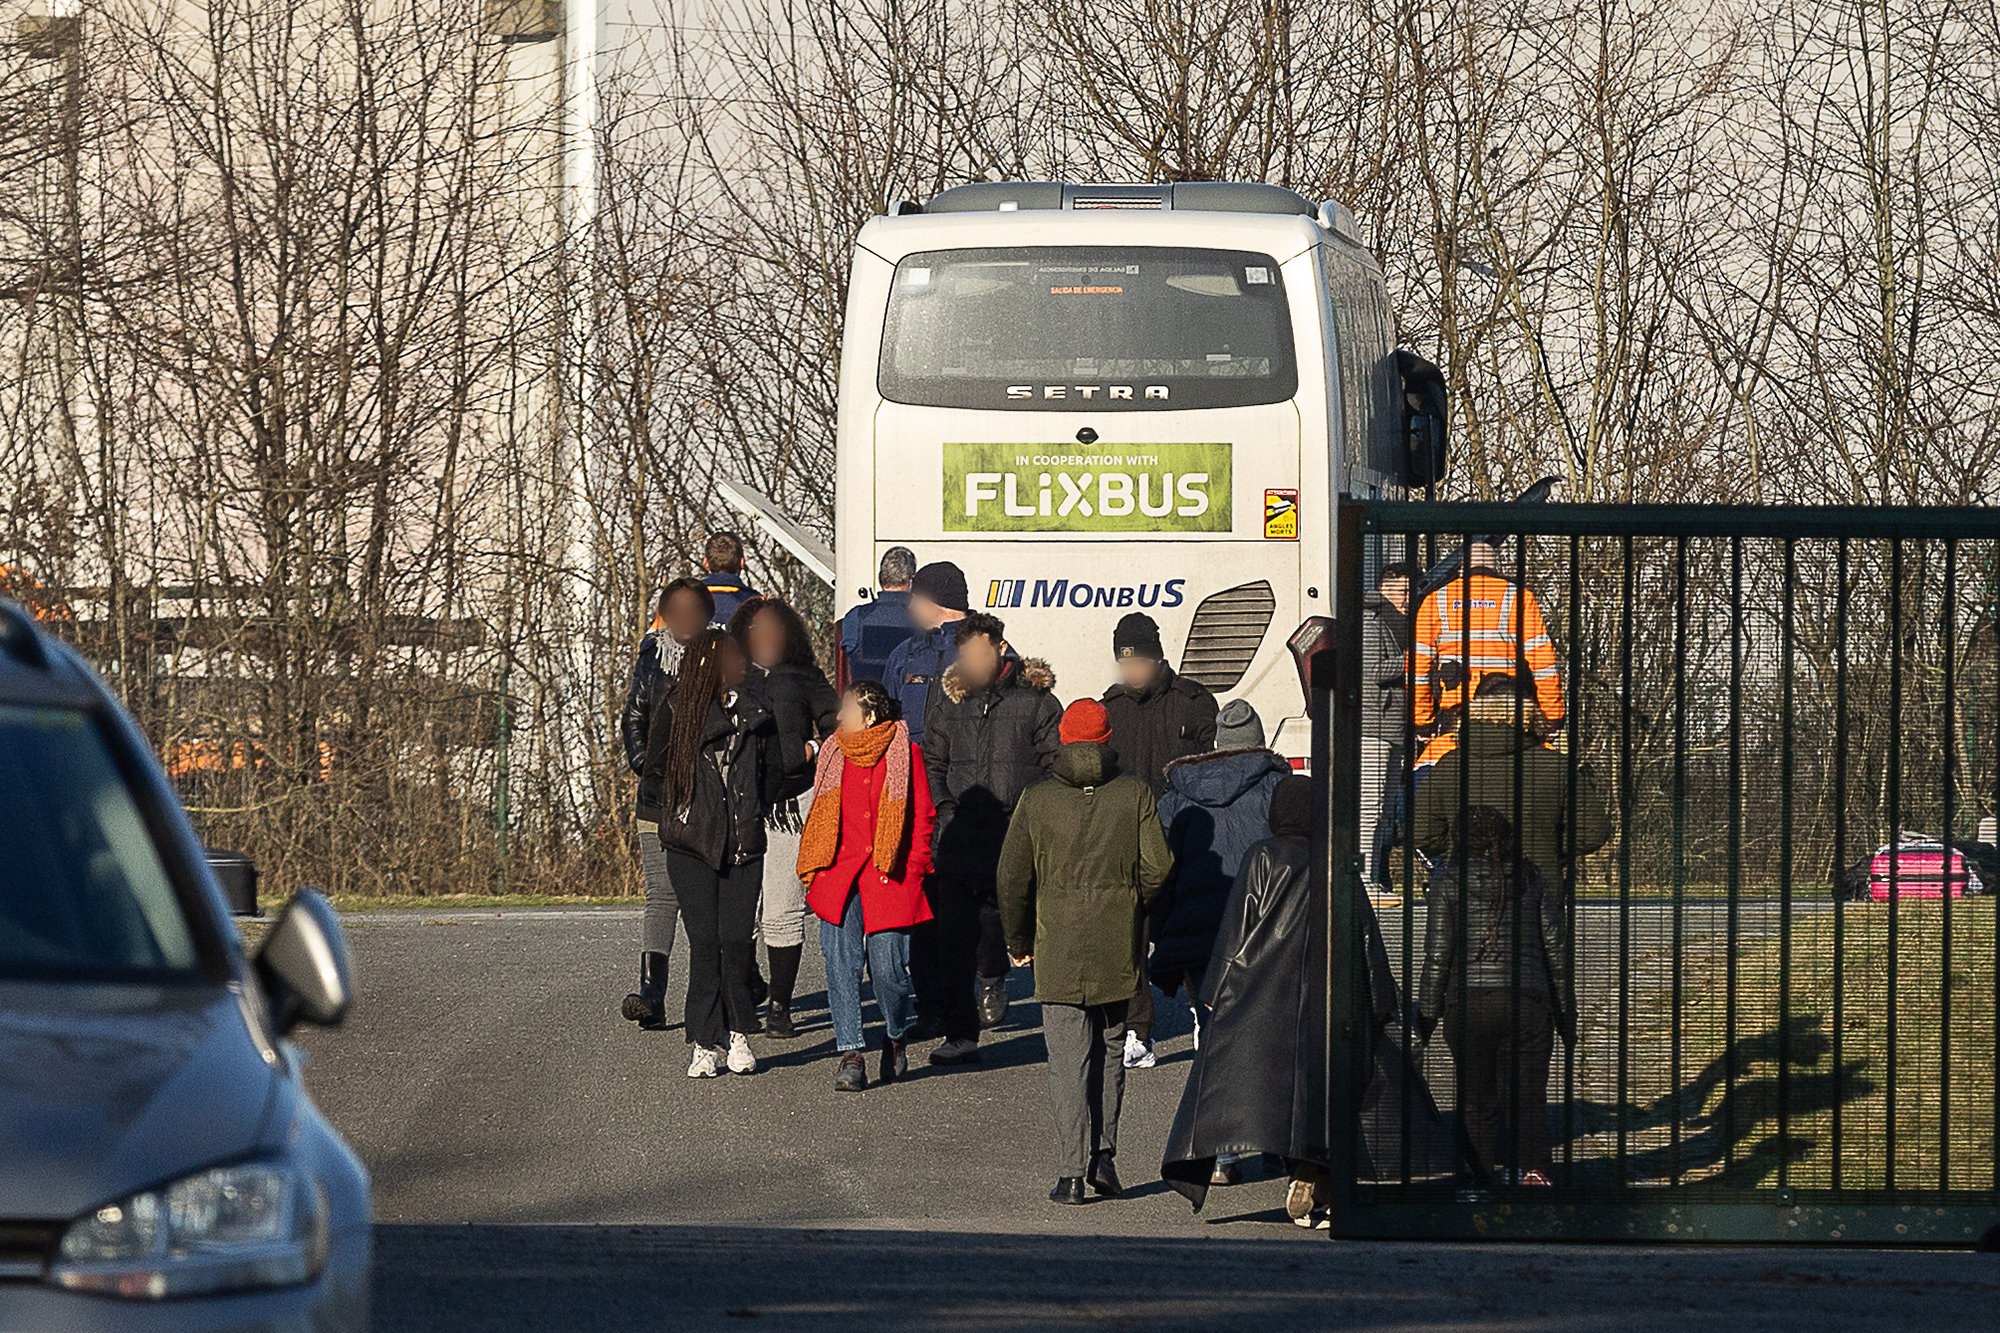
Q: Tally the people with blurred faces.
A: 7